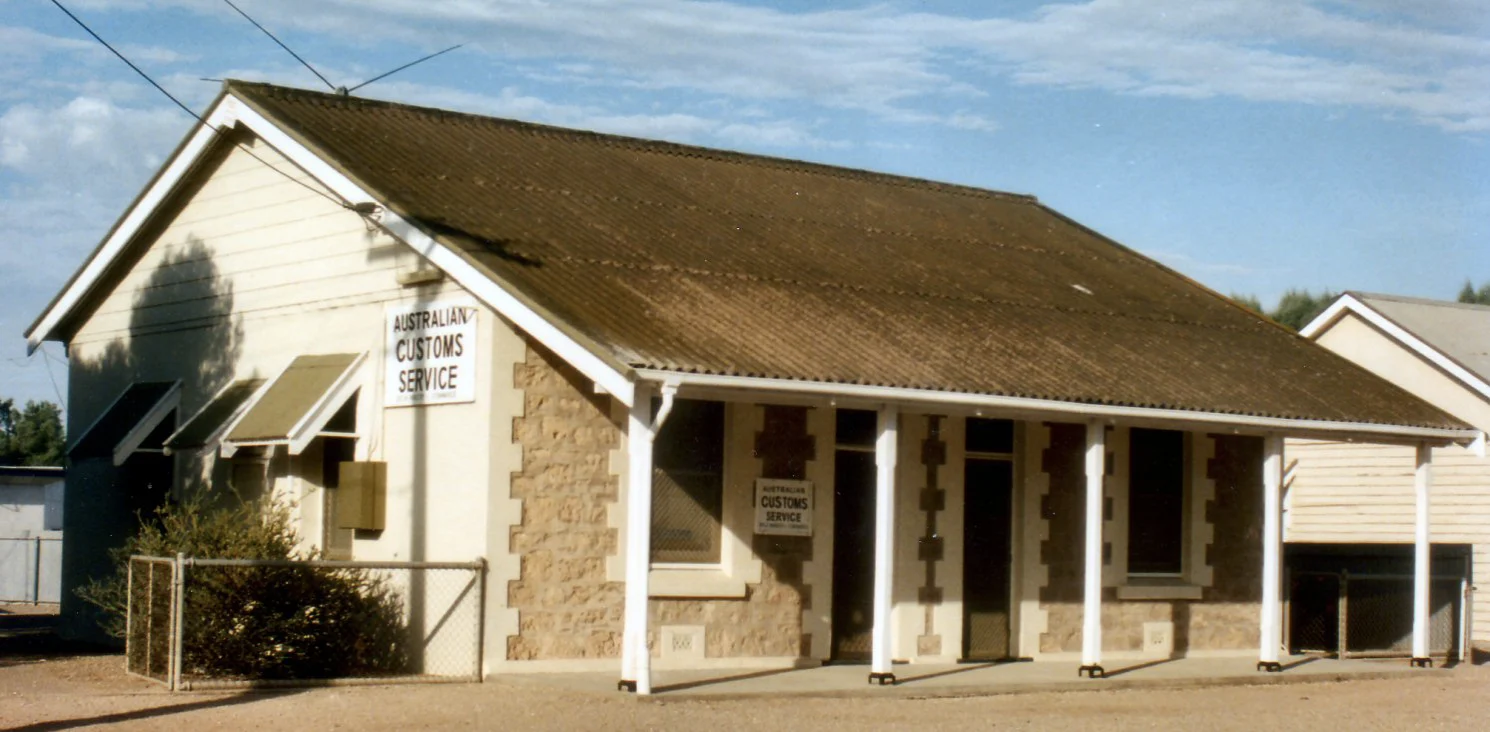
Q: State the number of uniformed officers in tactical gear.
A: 0